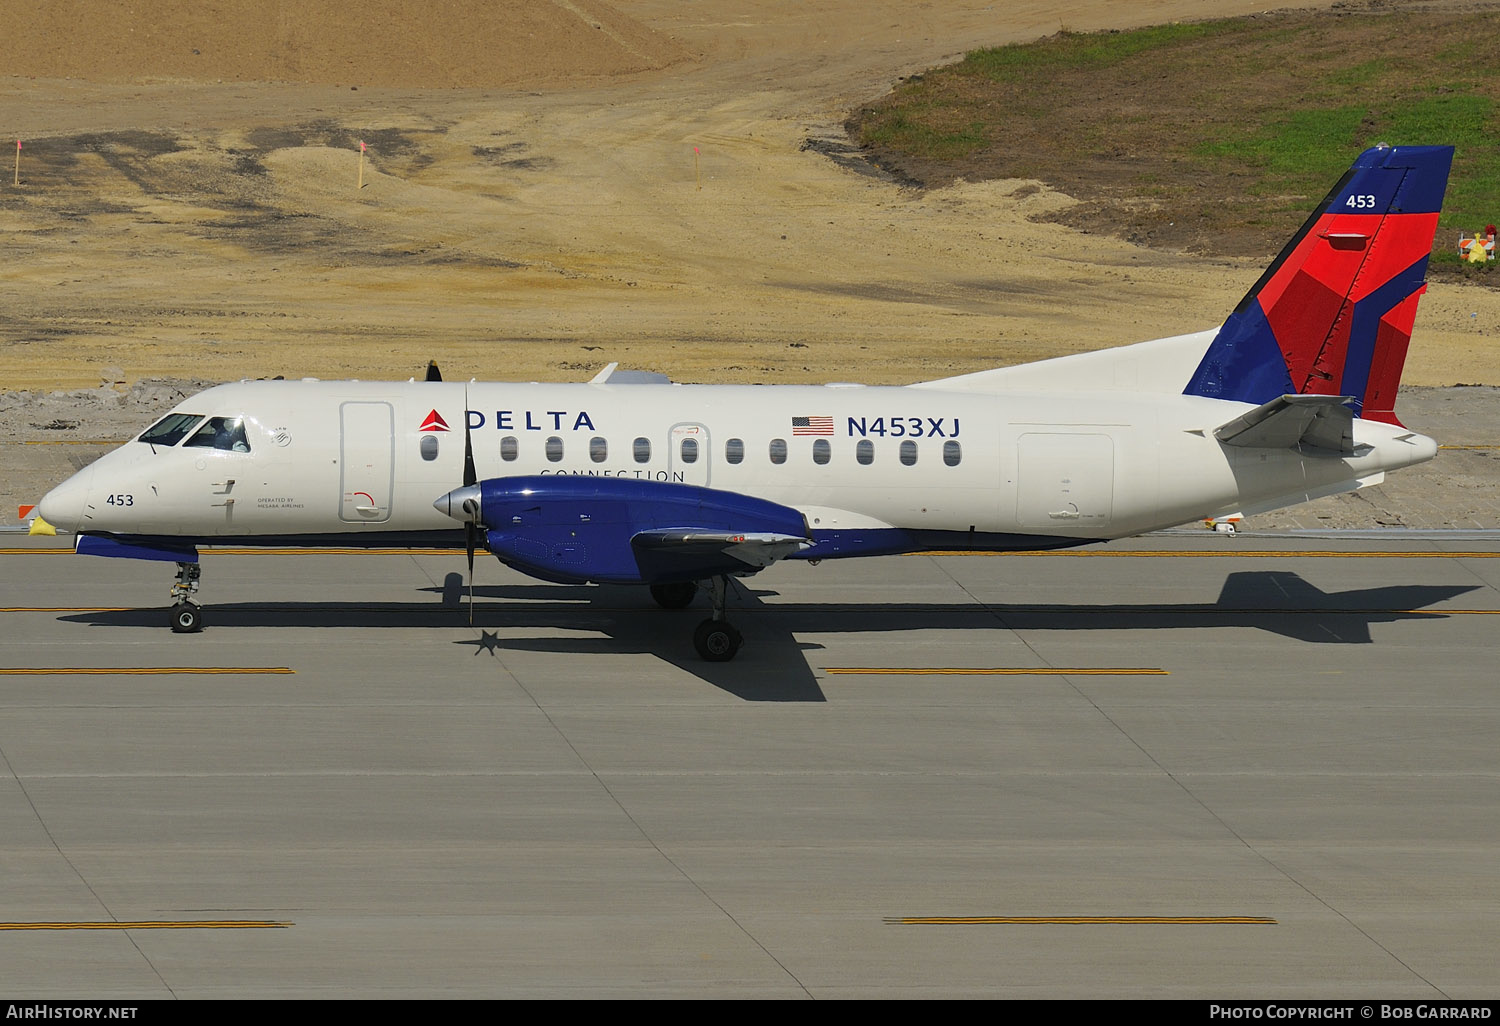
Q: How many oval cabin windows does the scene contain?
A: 12